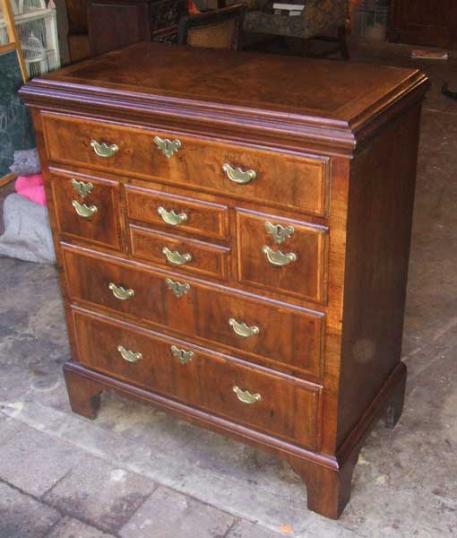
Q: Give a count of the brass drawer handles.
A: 10